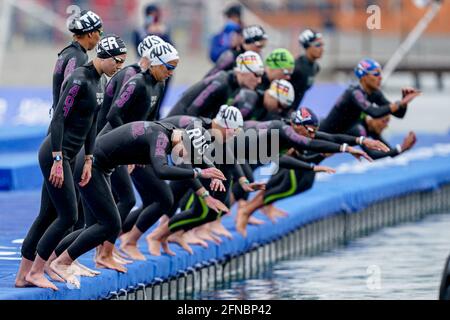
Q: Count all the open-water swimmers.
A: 14